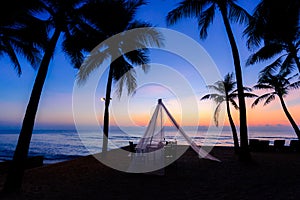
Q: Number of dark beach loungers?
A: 4